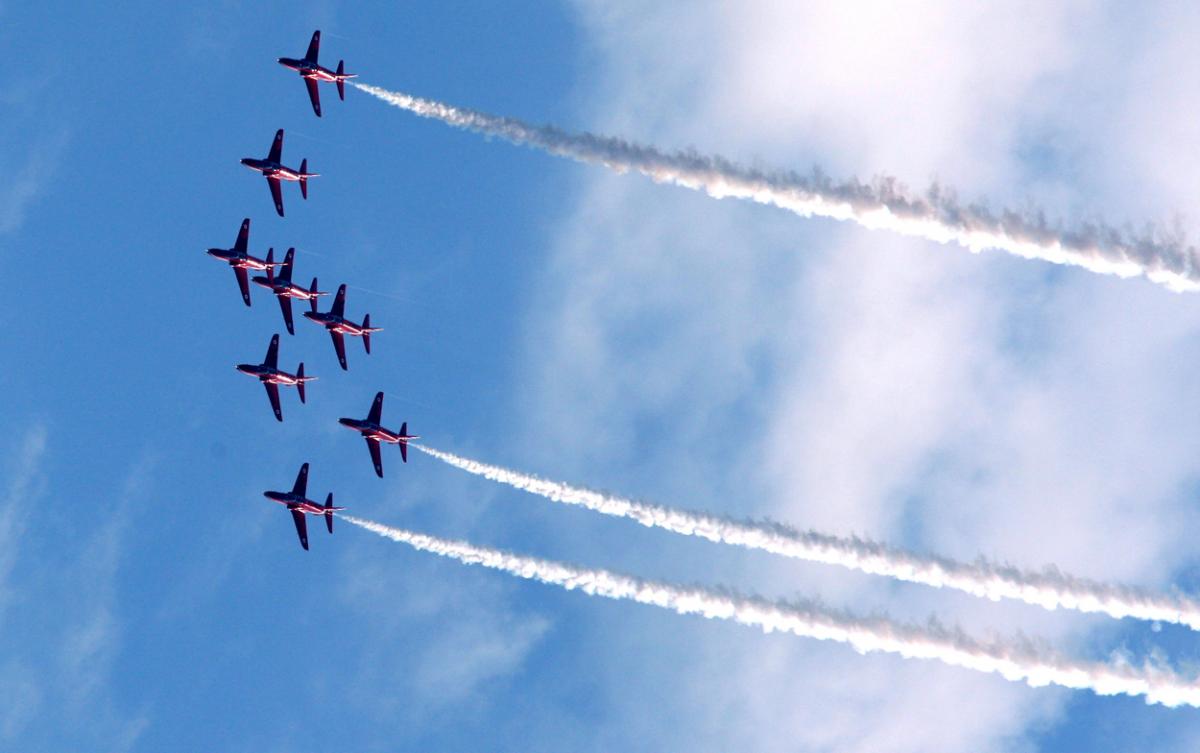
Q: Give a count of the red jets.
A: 8